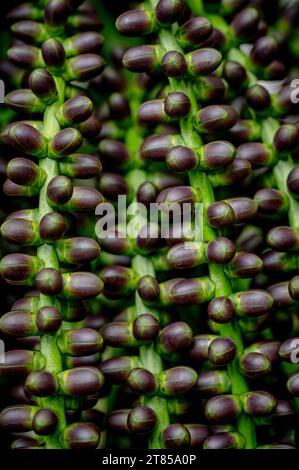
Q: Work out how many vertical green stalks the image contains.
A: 4